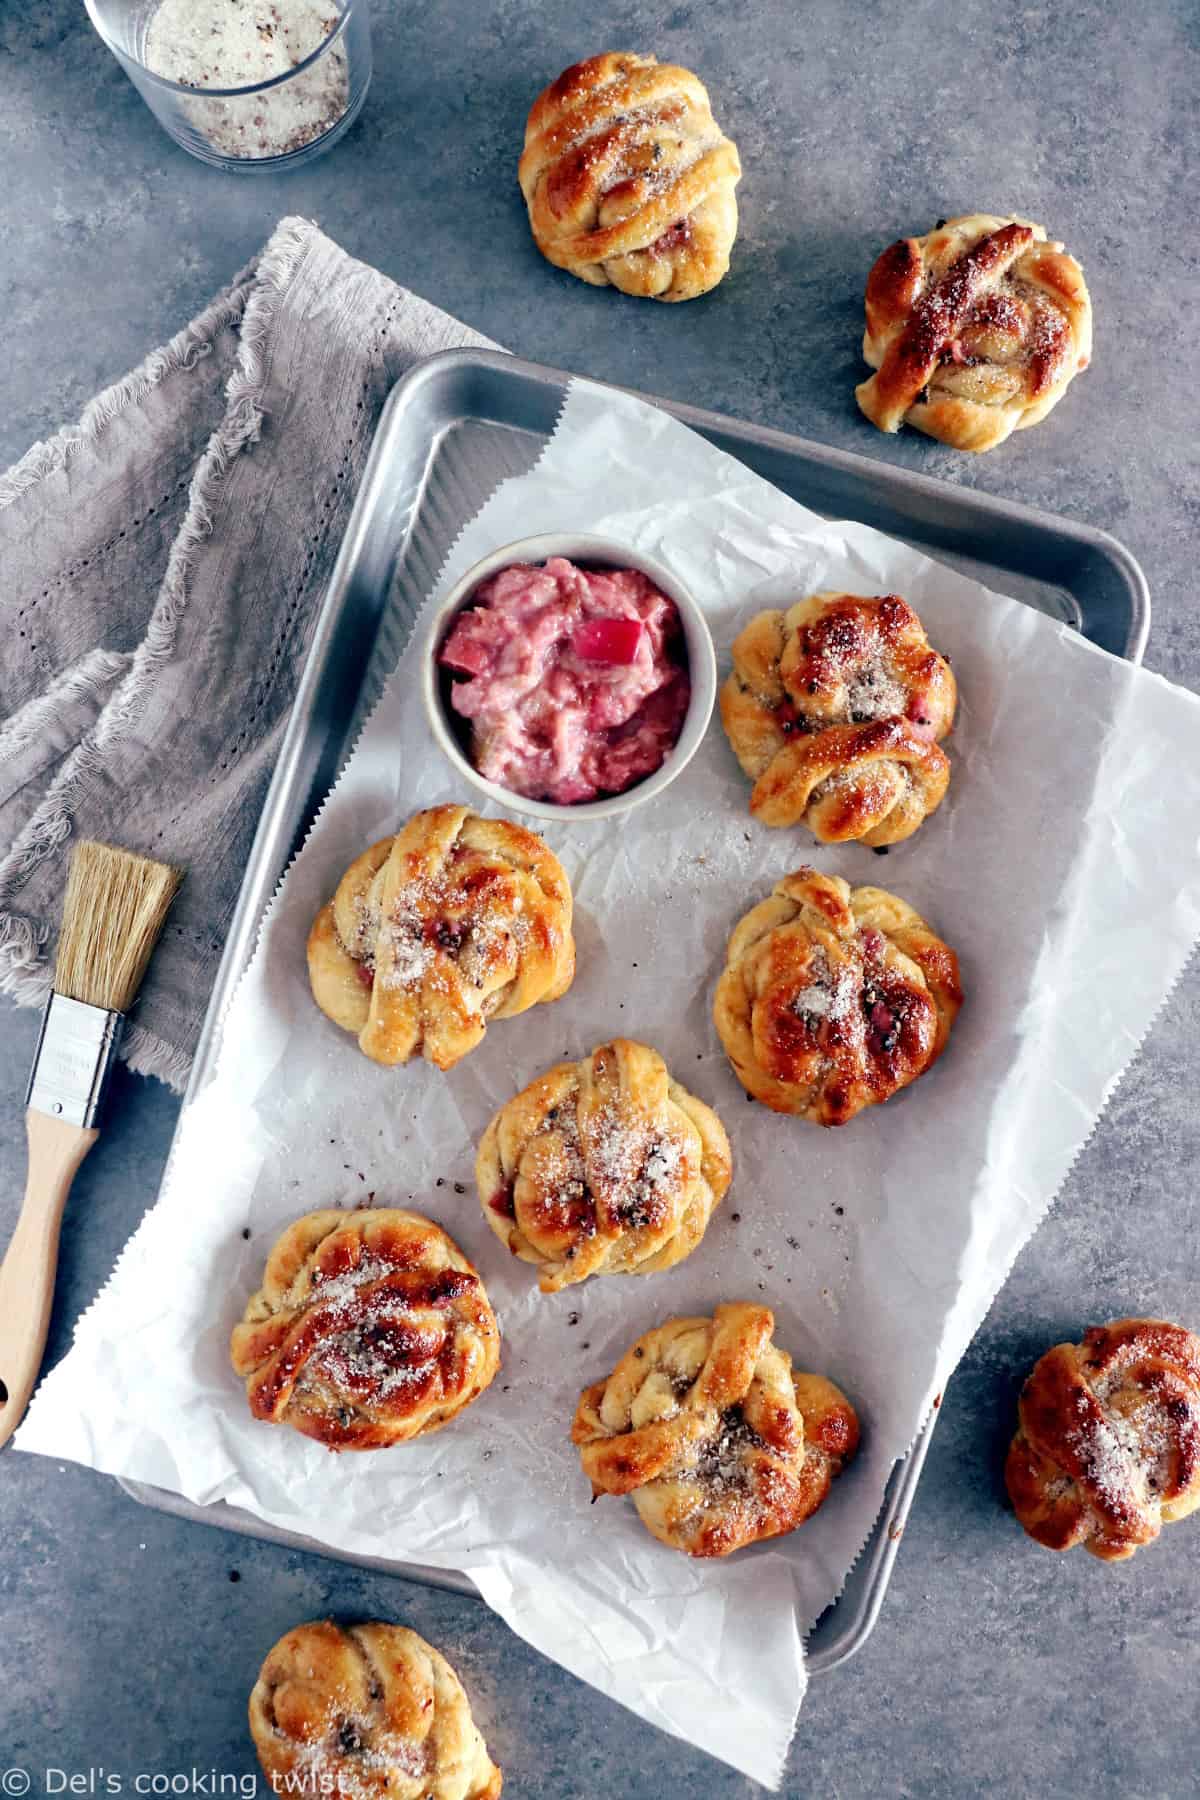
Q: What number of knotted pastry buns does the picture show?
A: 10